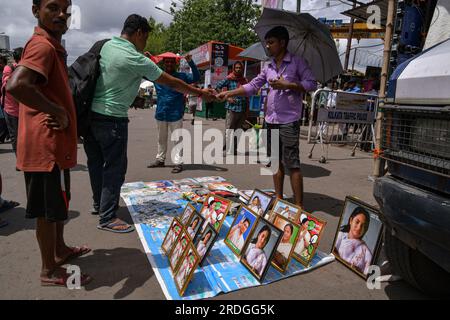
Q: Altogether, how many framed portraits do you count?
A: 14